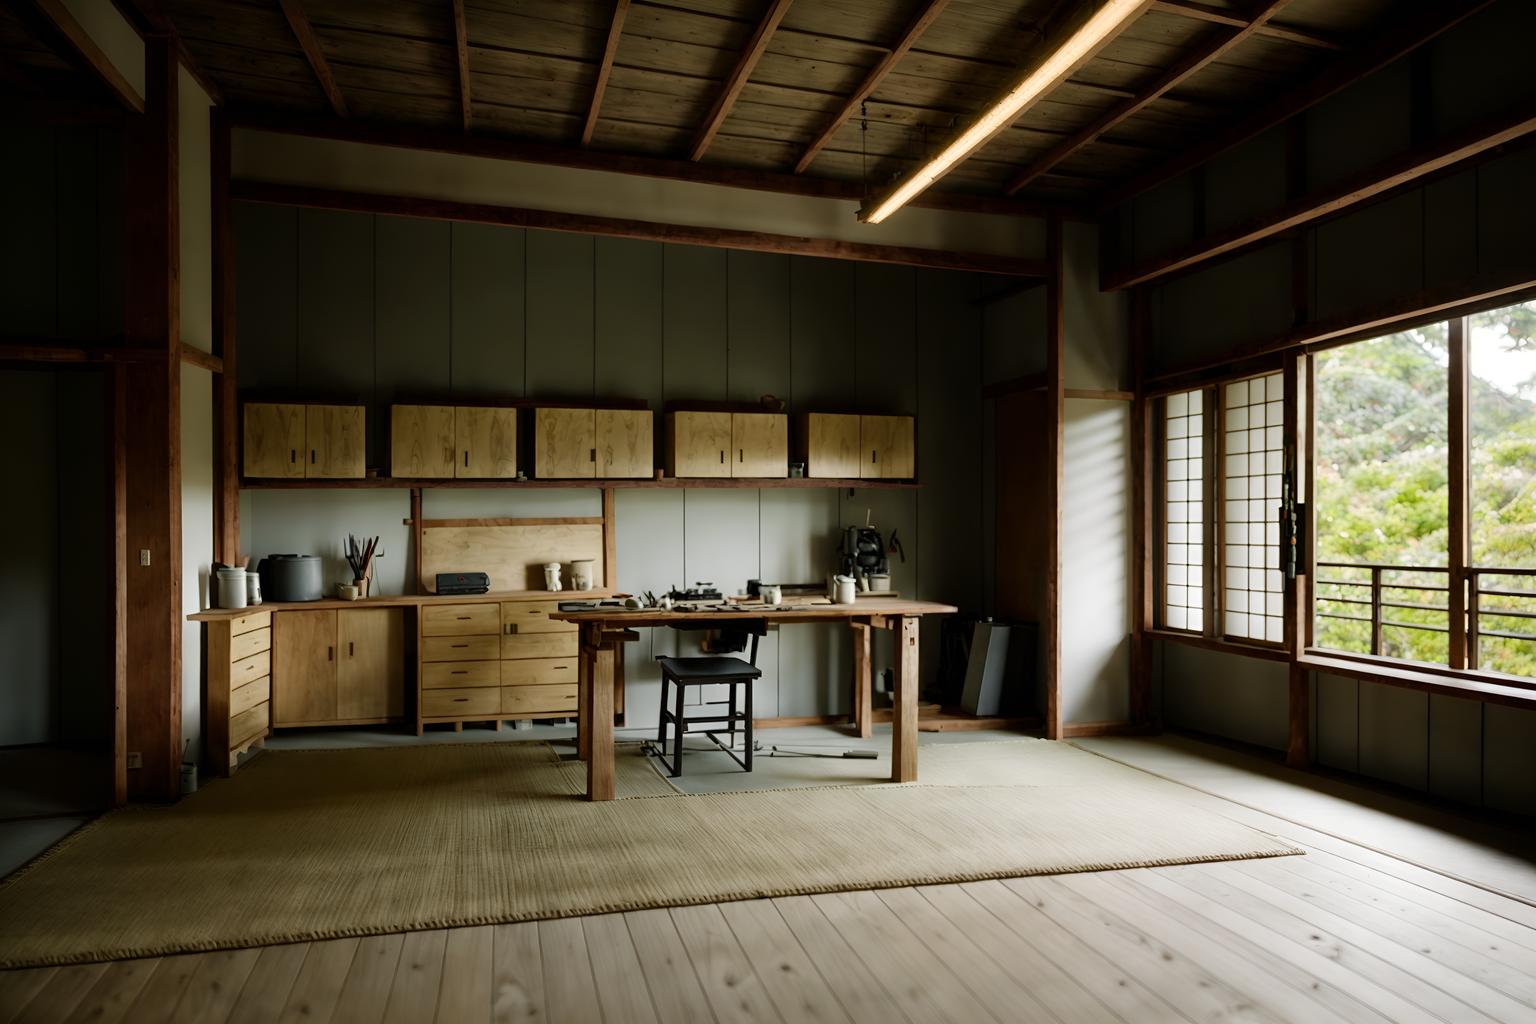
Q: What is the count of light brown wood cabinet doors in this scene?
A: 12